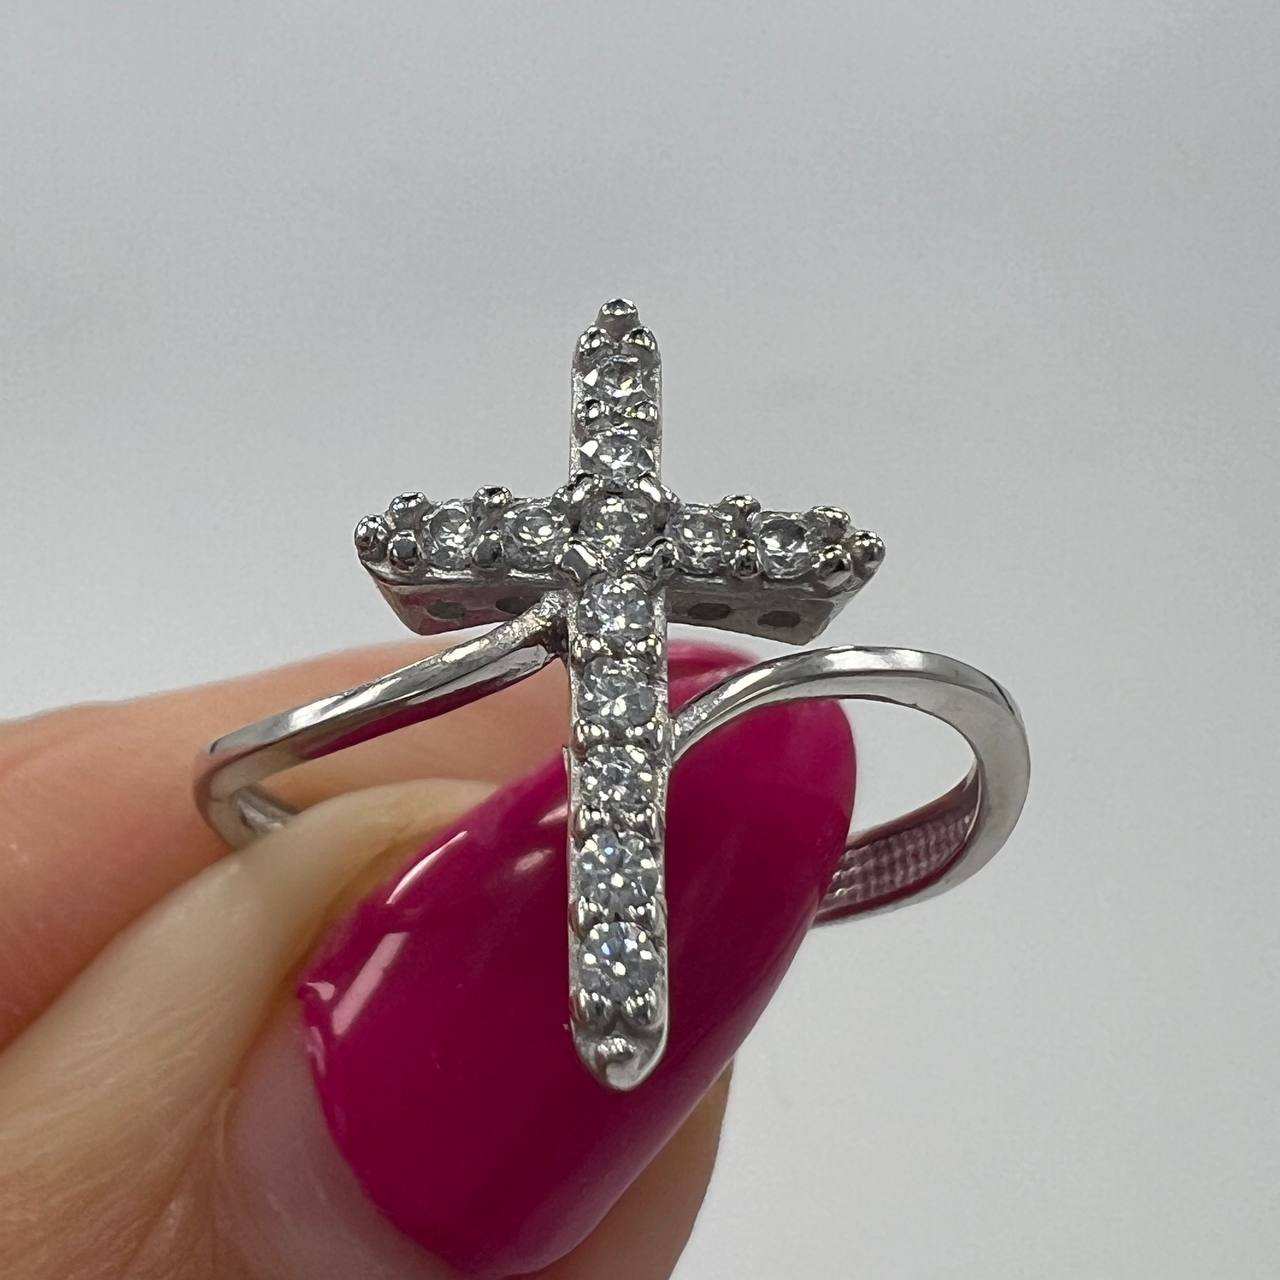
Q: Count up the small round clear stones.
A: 12